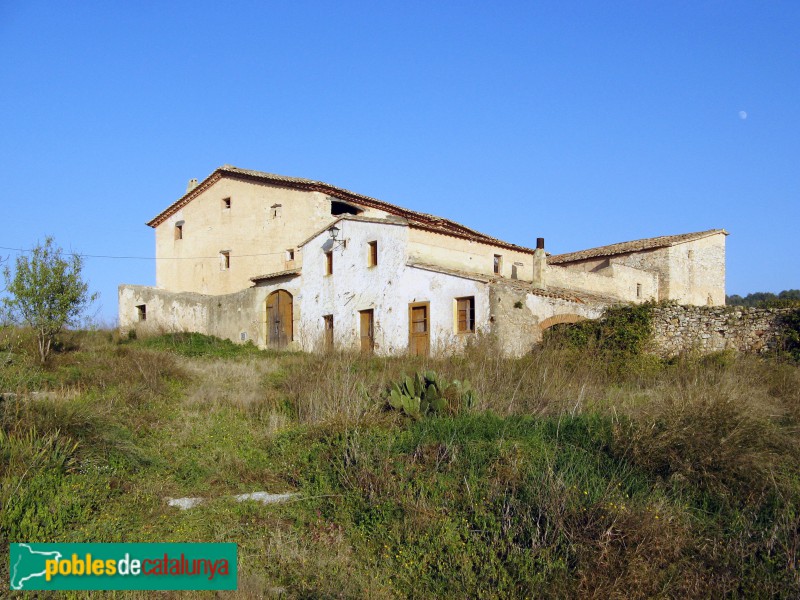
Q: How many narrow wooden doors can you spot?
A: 3